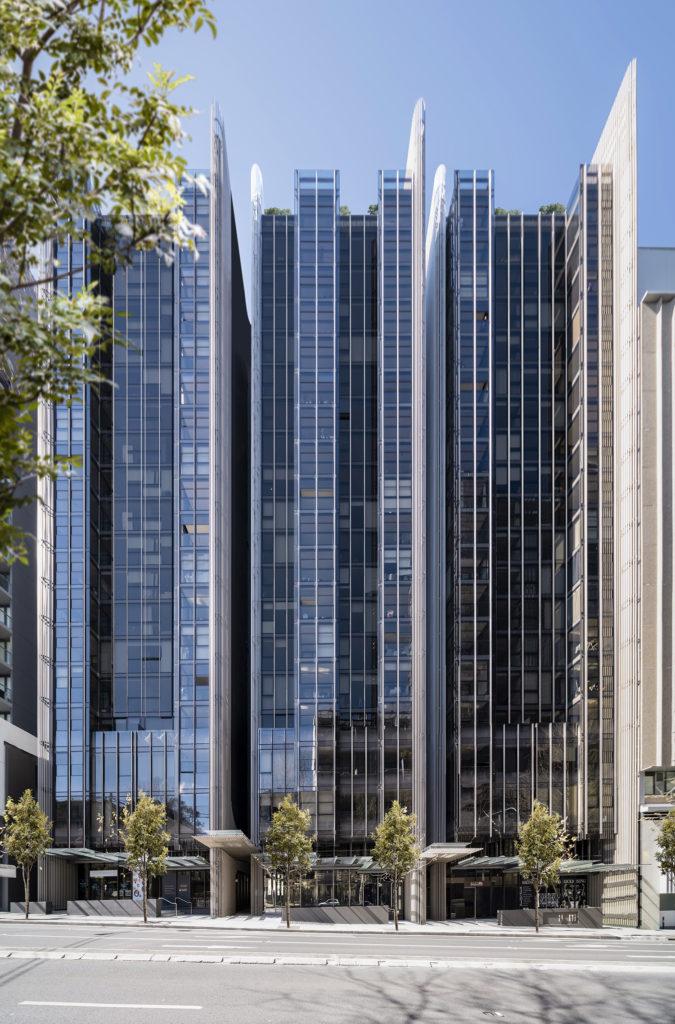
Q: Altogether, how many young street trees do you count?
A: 6